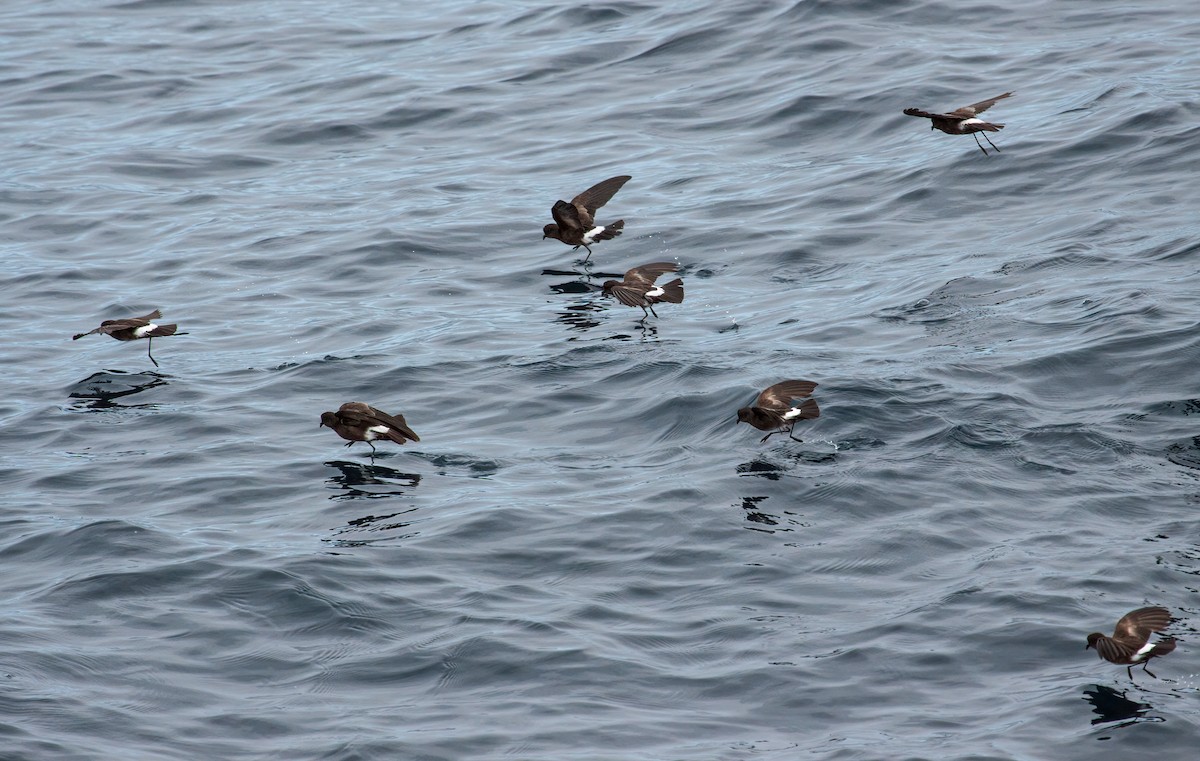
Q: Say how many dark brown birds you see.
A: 7